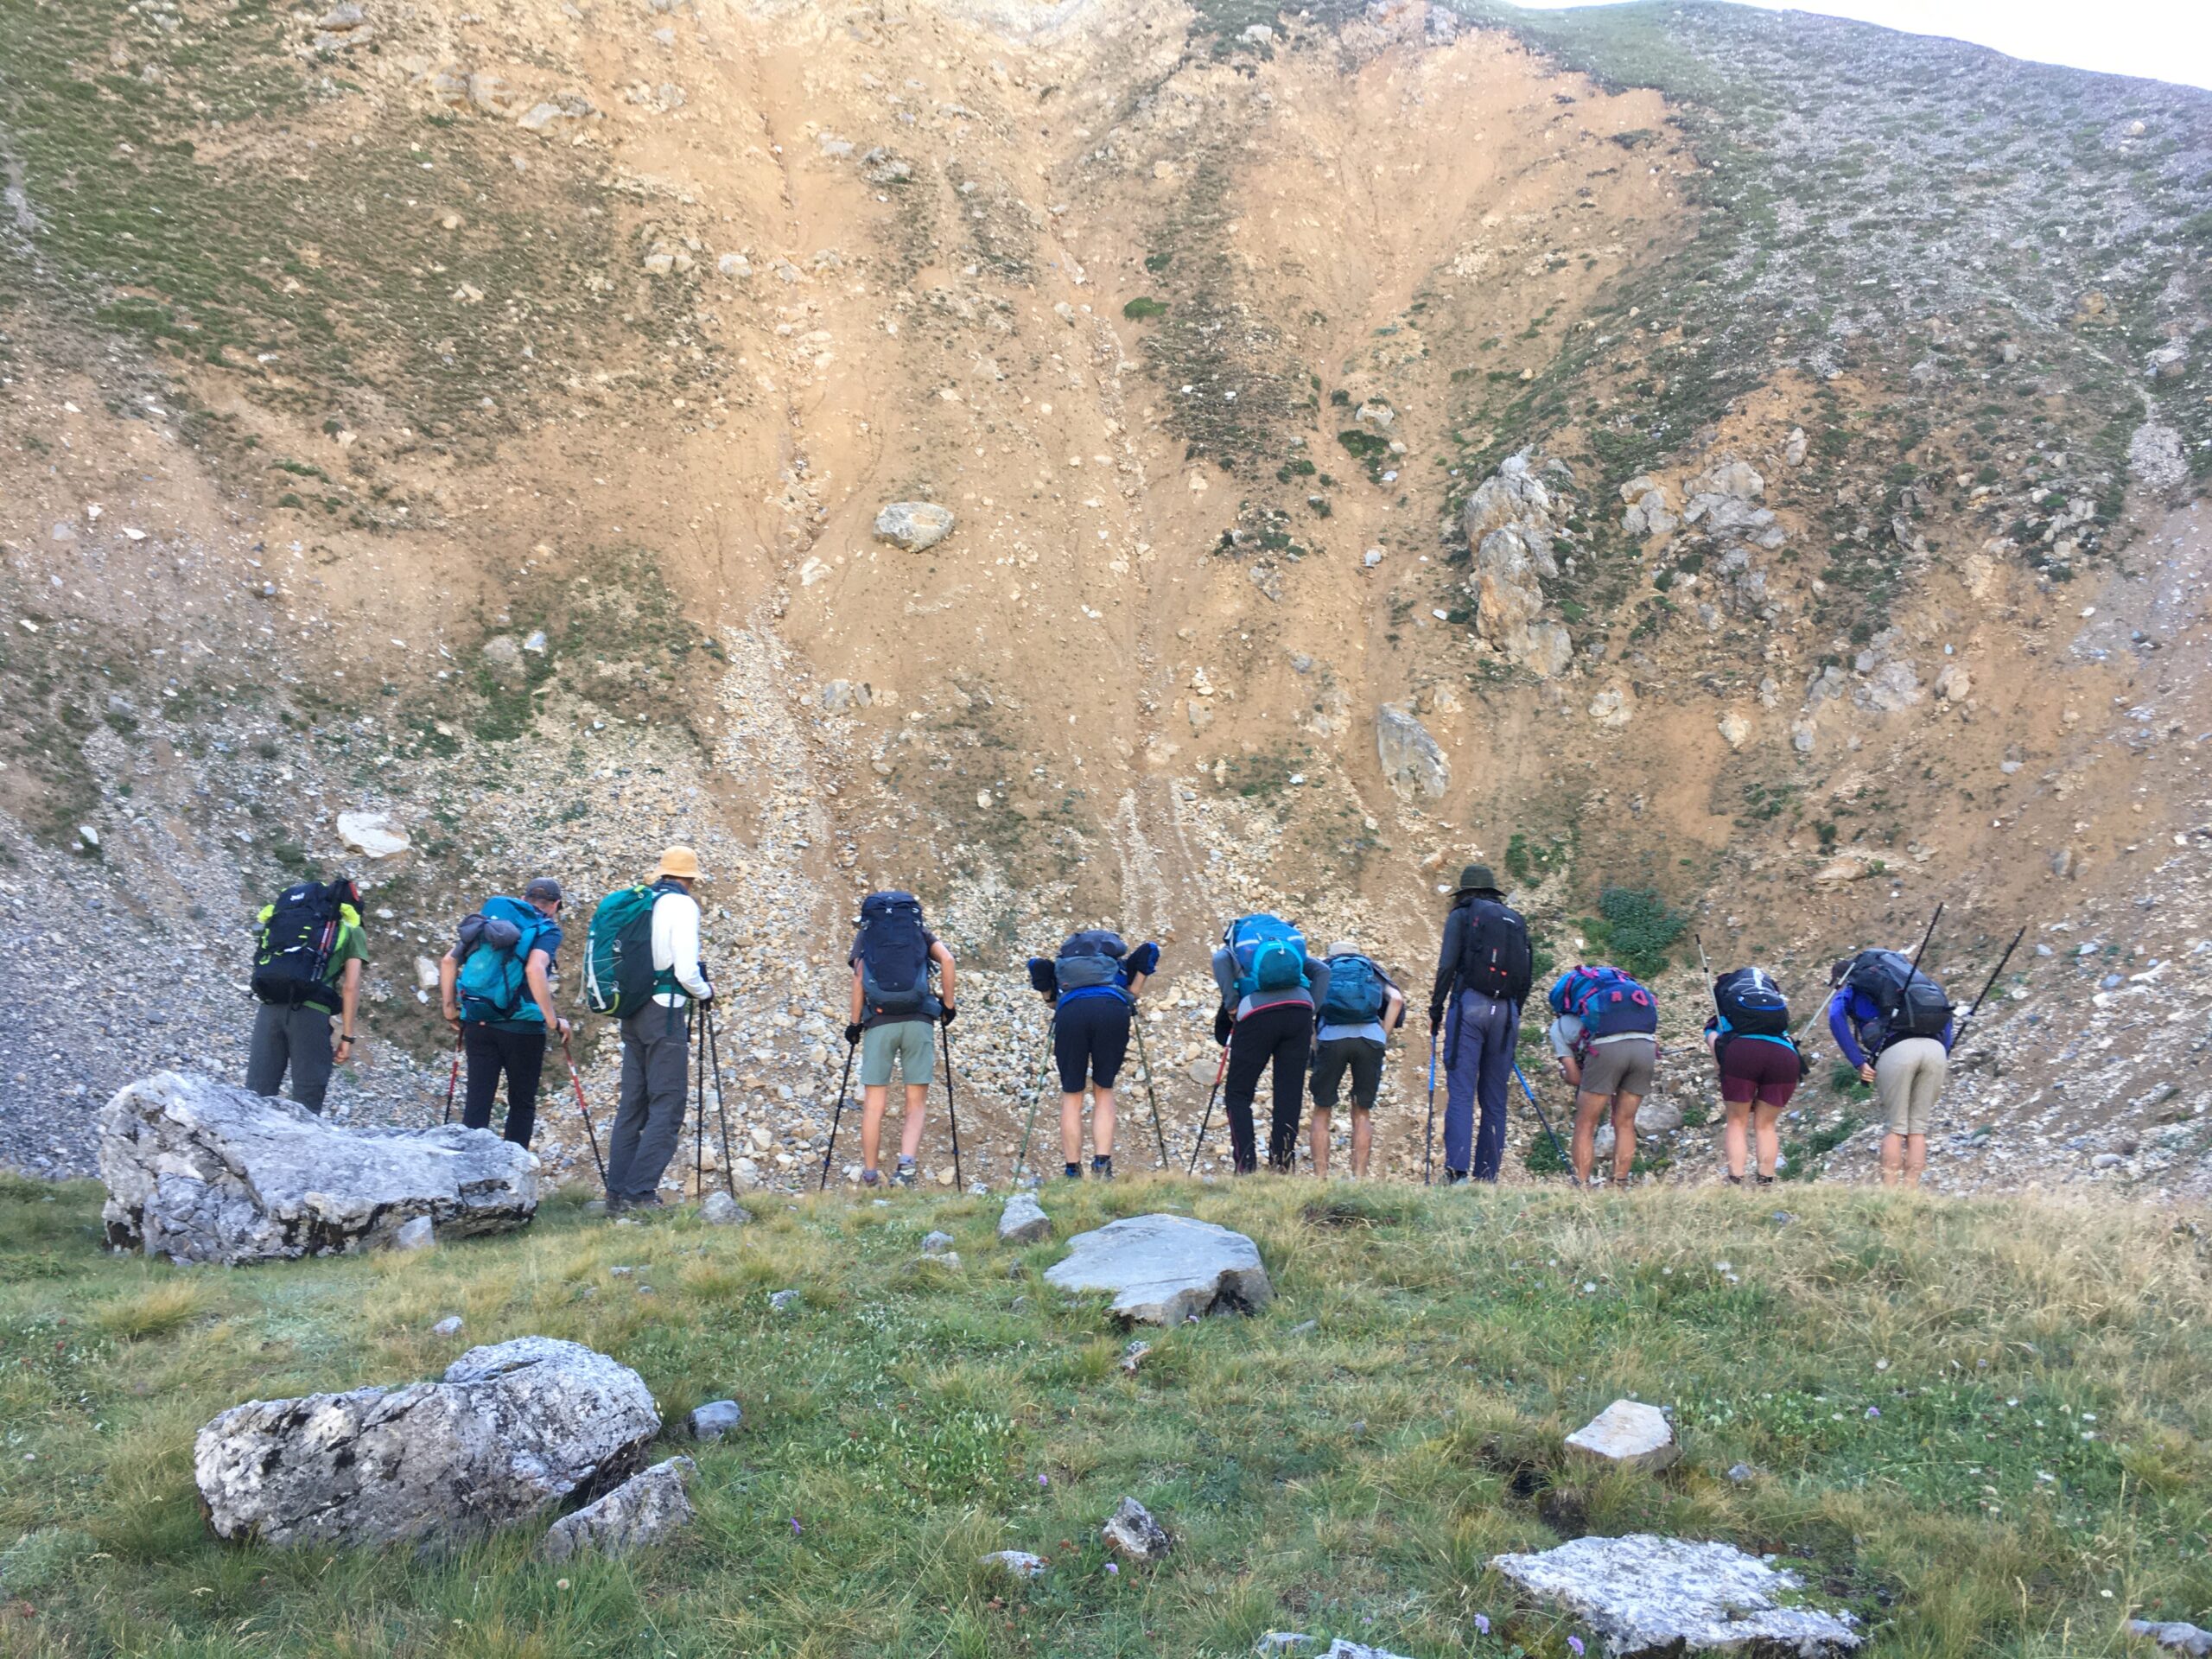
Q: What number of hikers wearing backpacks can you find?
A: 11